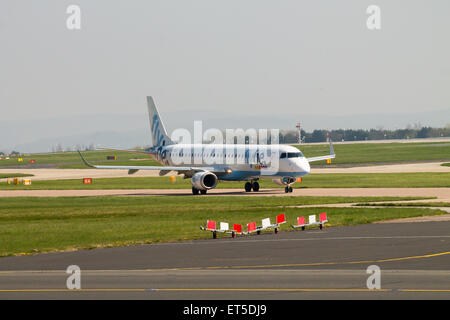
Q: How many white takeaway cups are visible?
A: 0